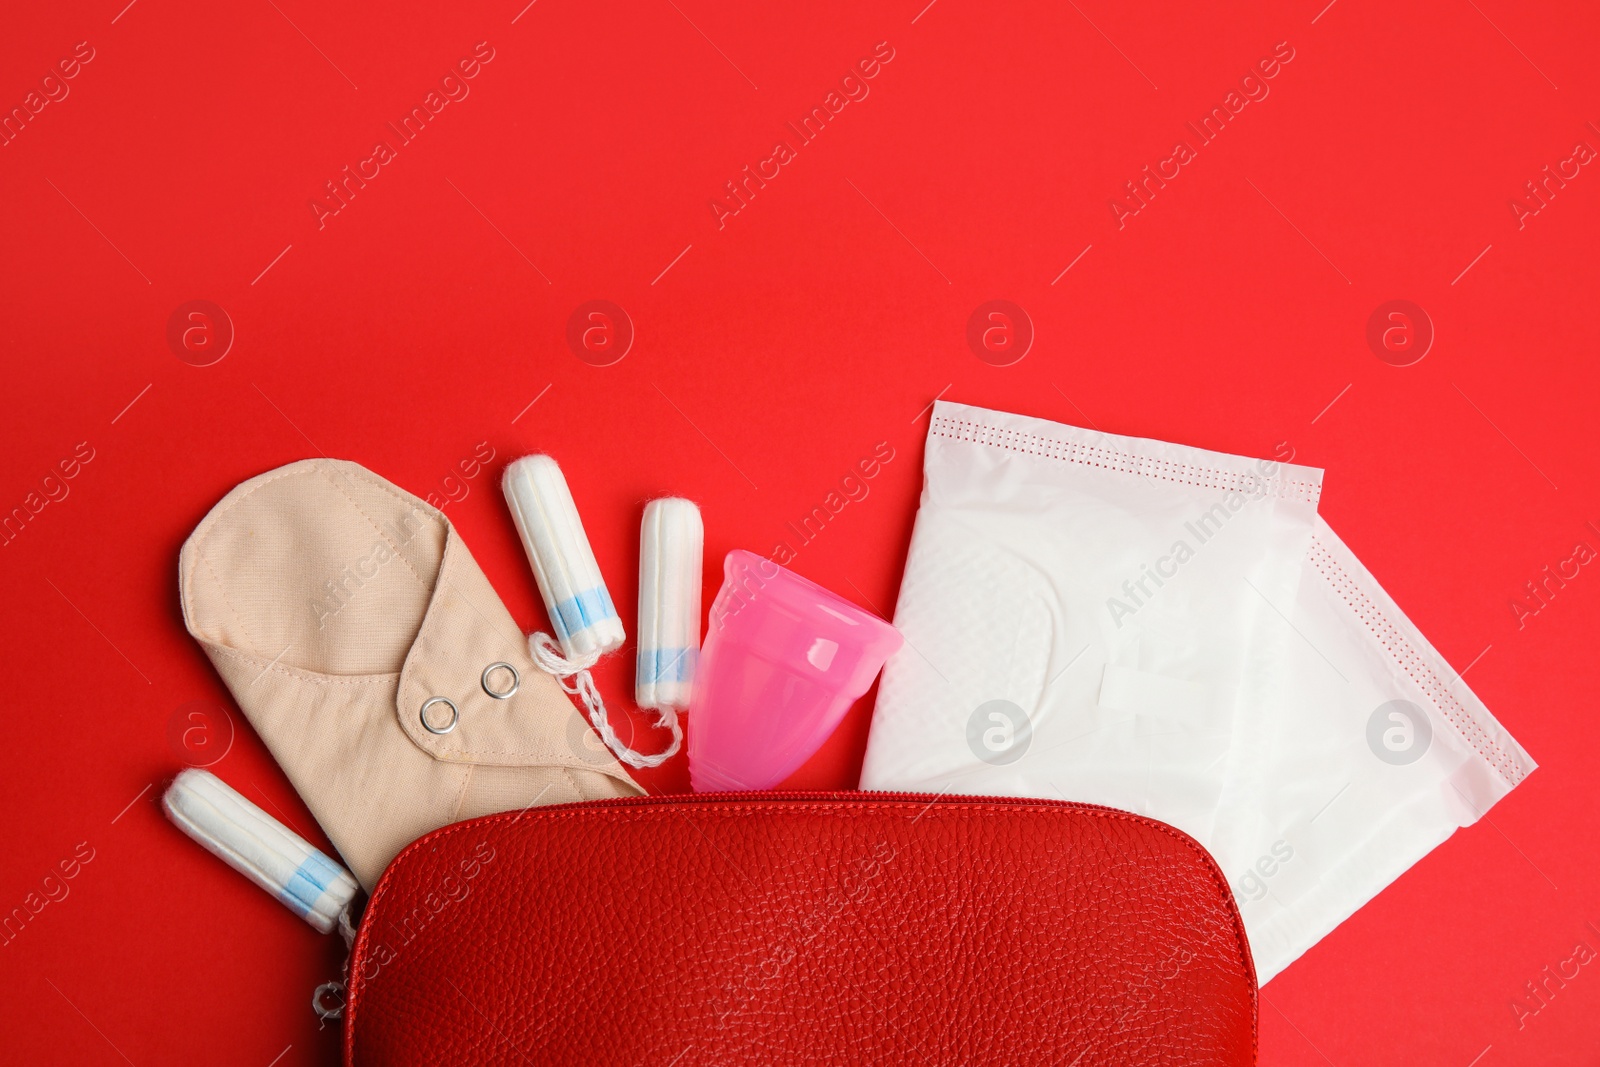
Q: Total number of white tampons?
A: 3